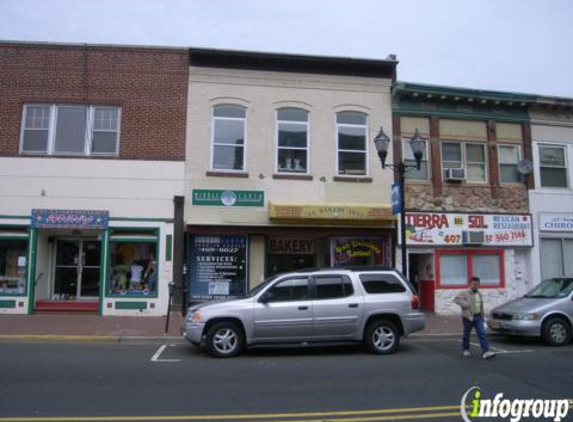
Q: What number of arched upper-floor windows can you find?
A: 3